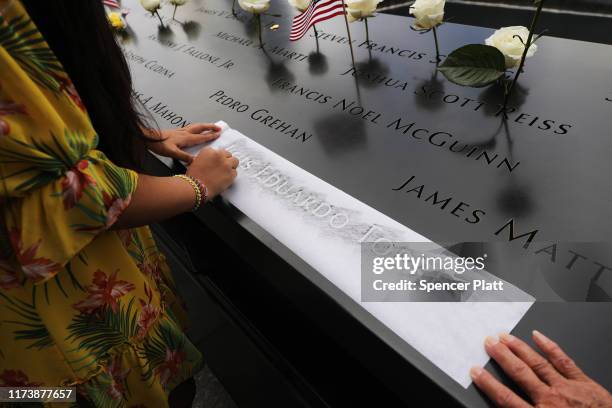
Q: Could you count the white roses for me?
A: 7